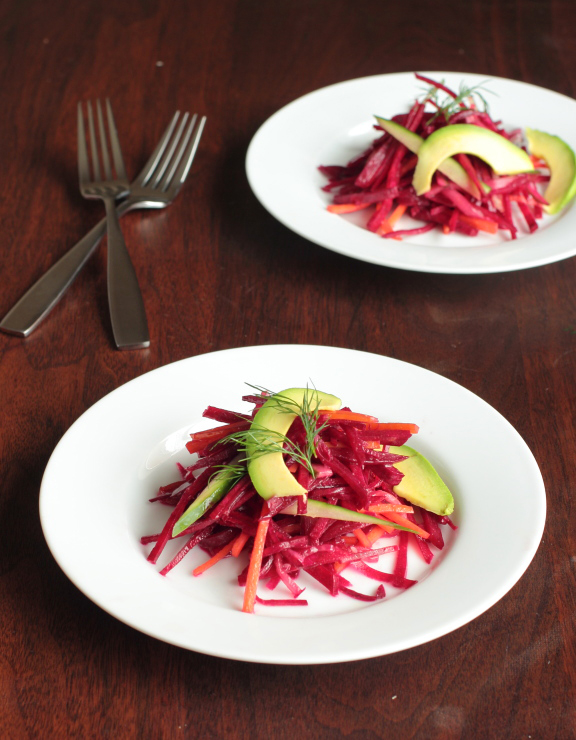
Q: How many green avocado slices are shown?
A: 7